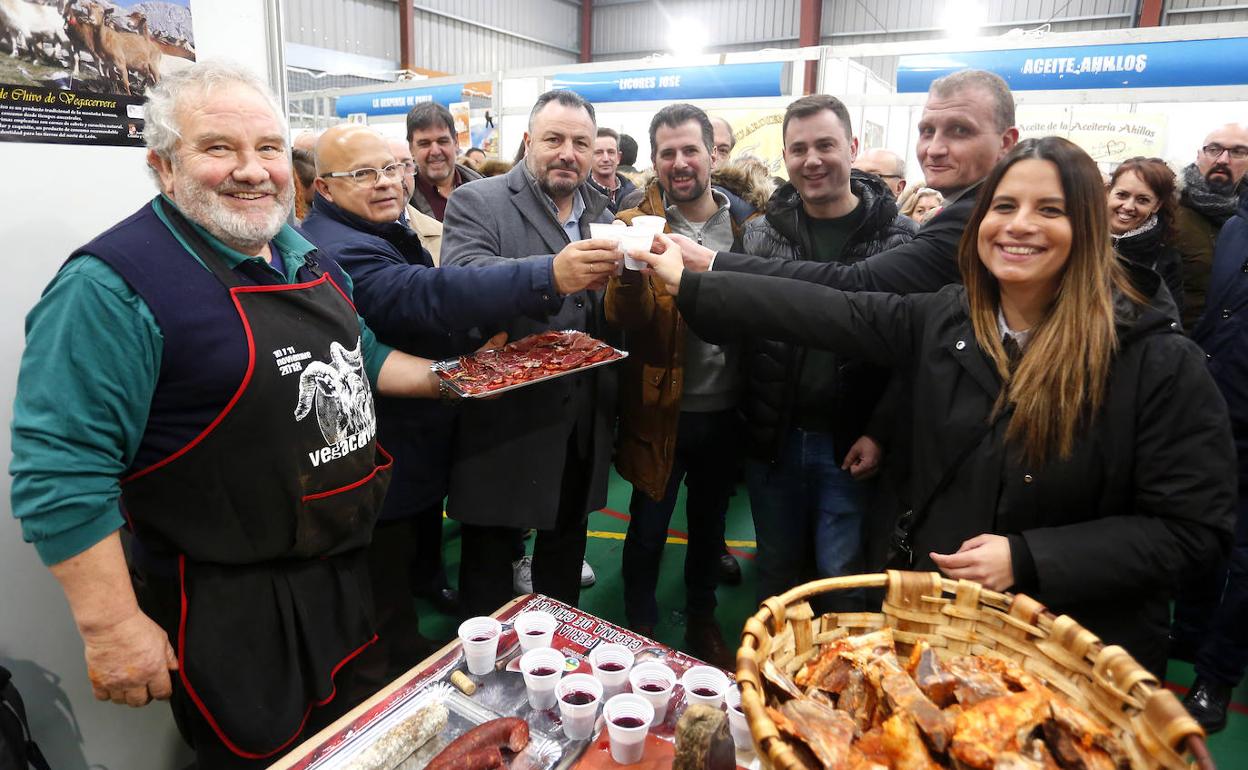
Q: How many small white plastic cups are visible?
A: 12